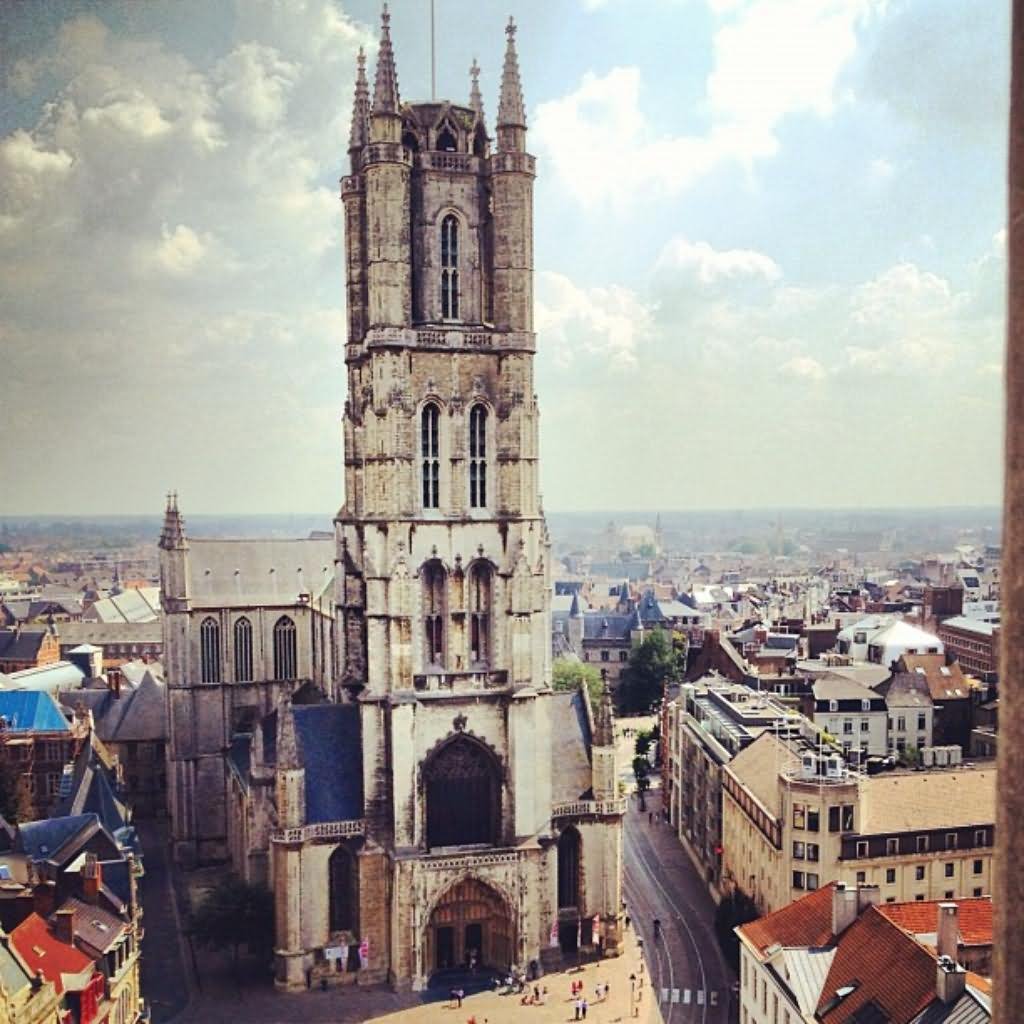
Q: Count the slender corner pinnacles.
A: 4